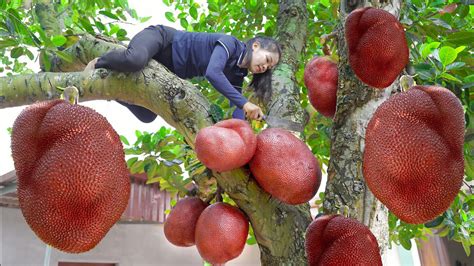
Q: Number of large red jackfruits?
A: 9